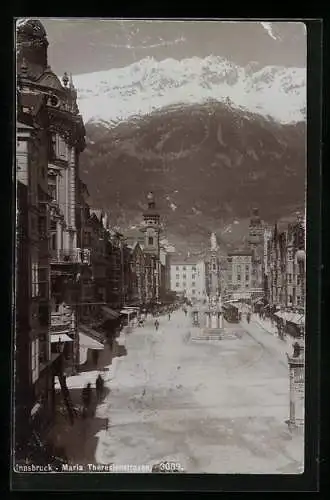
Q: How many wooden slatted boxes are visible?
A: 0